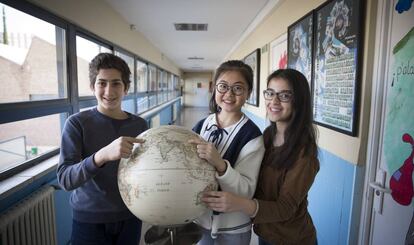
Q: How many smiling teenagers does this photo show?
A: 3